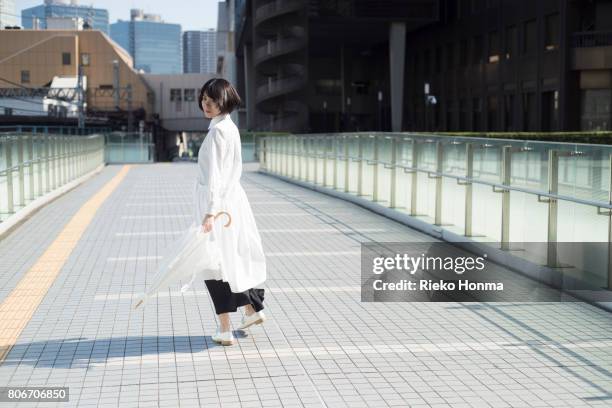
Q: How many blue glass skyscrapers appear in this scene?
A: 2